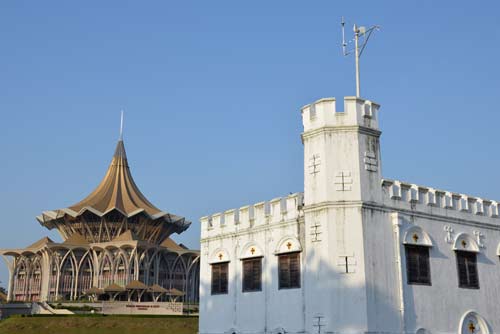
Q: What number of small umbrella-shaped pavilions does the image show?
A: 5